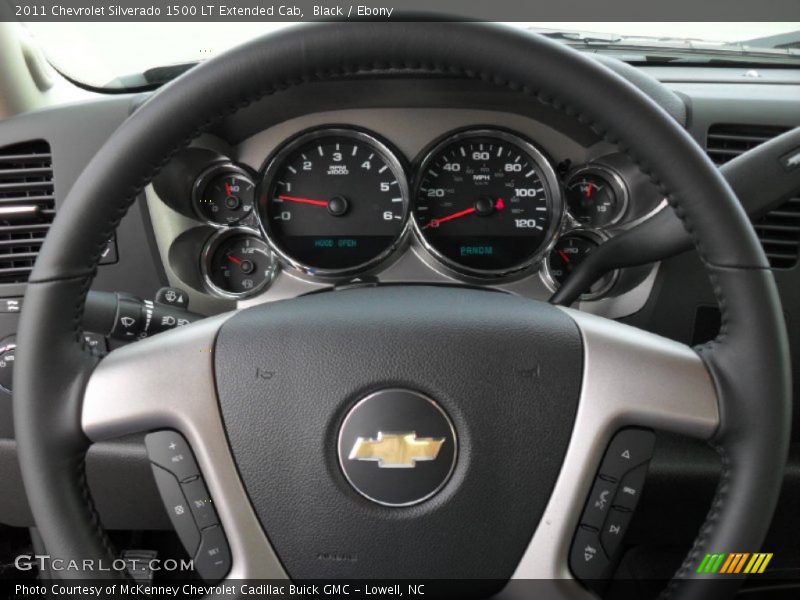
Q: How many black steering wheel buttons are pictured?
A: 9